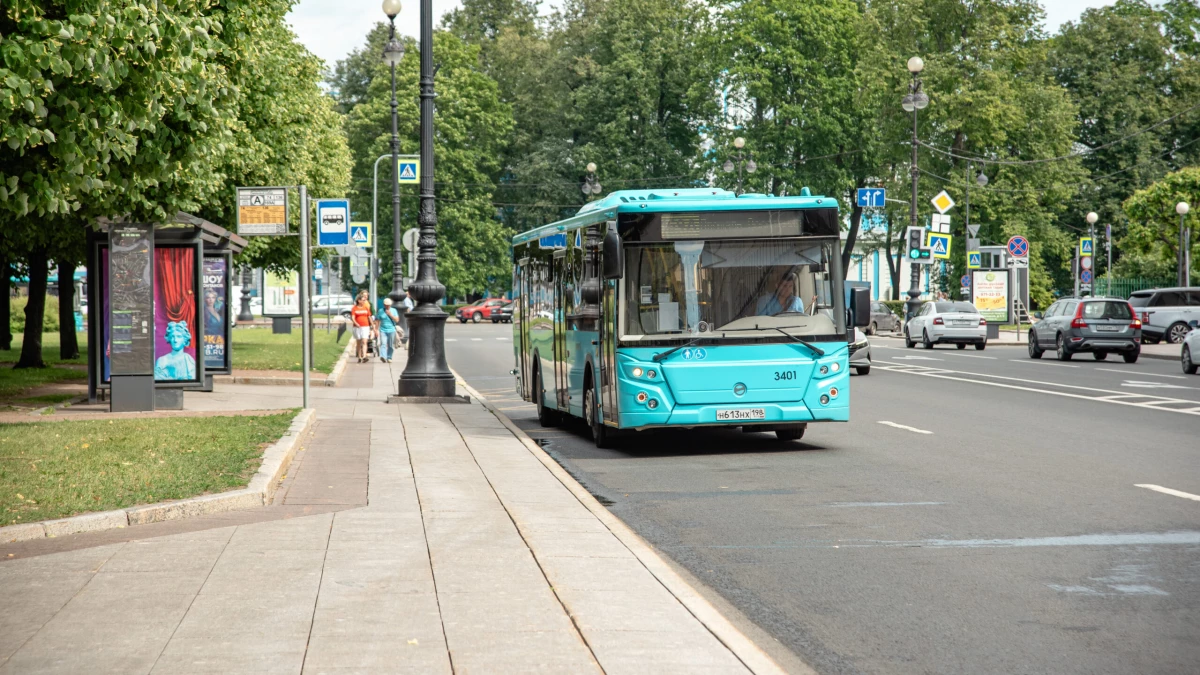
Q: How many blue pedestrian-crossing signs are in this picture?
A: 5